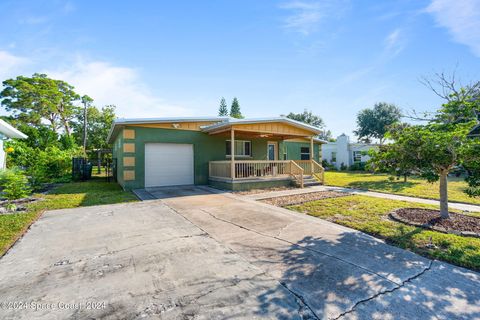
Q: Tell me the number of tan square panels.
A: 4